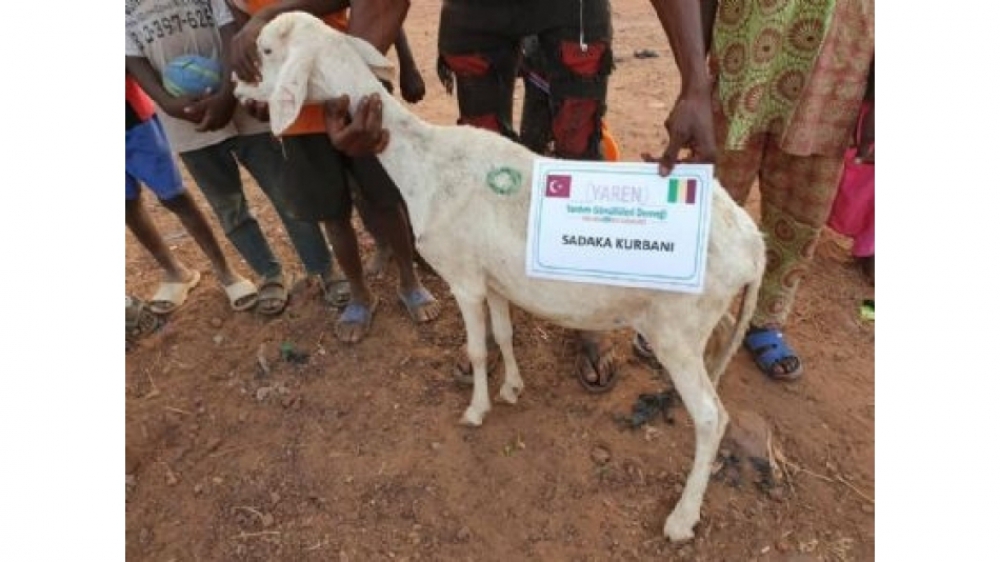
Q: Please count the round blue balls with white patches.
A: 1